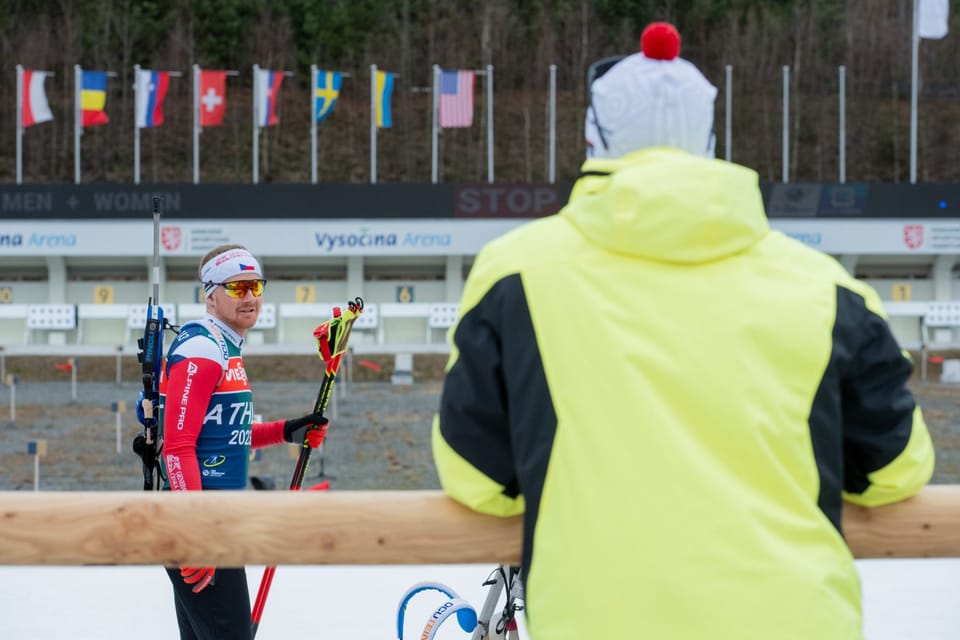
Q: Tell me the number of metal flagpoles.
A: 14